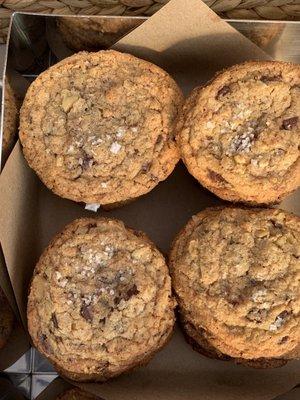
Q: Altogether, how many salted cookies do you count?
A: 4